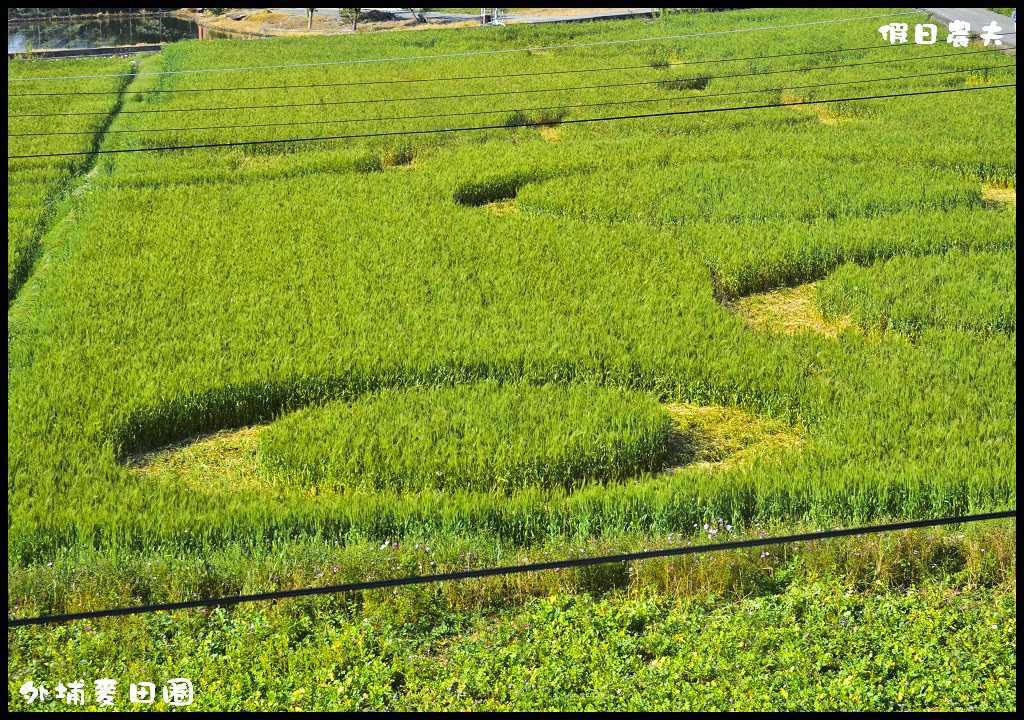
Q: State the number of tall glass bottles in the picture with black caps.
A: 0